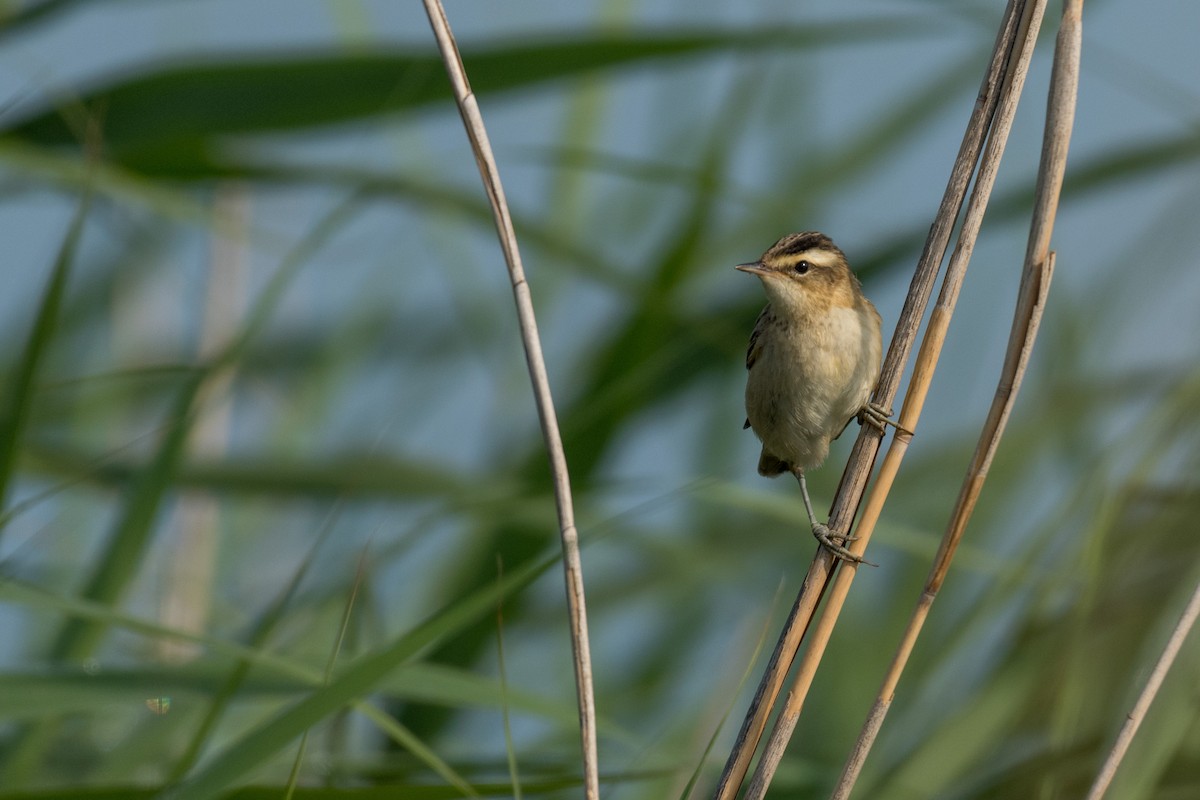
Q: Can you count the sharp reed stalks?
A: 5